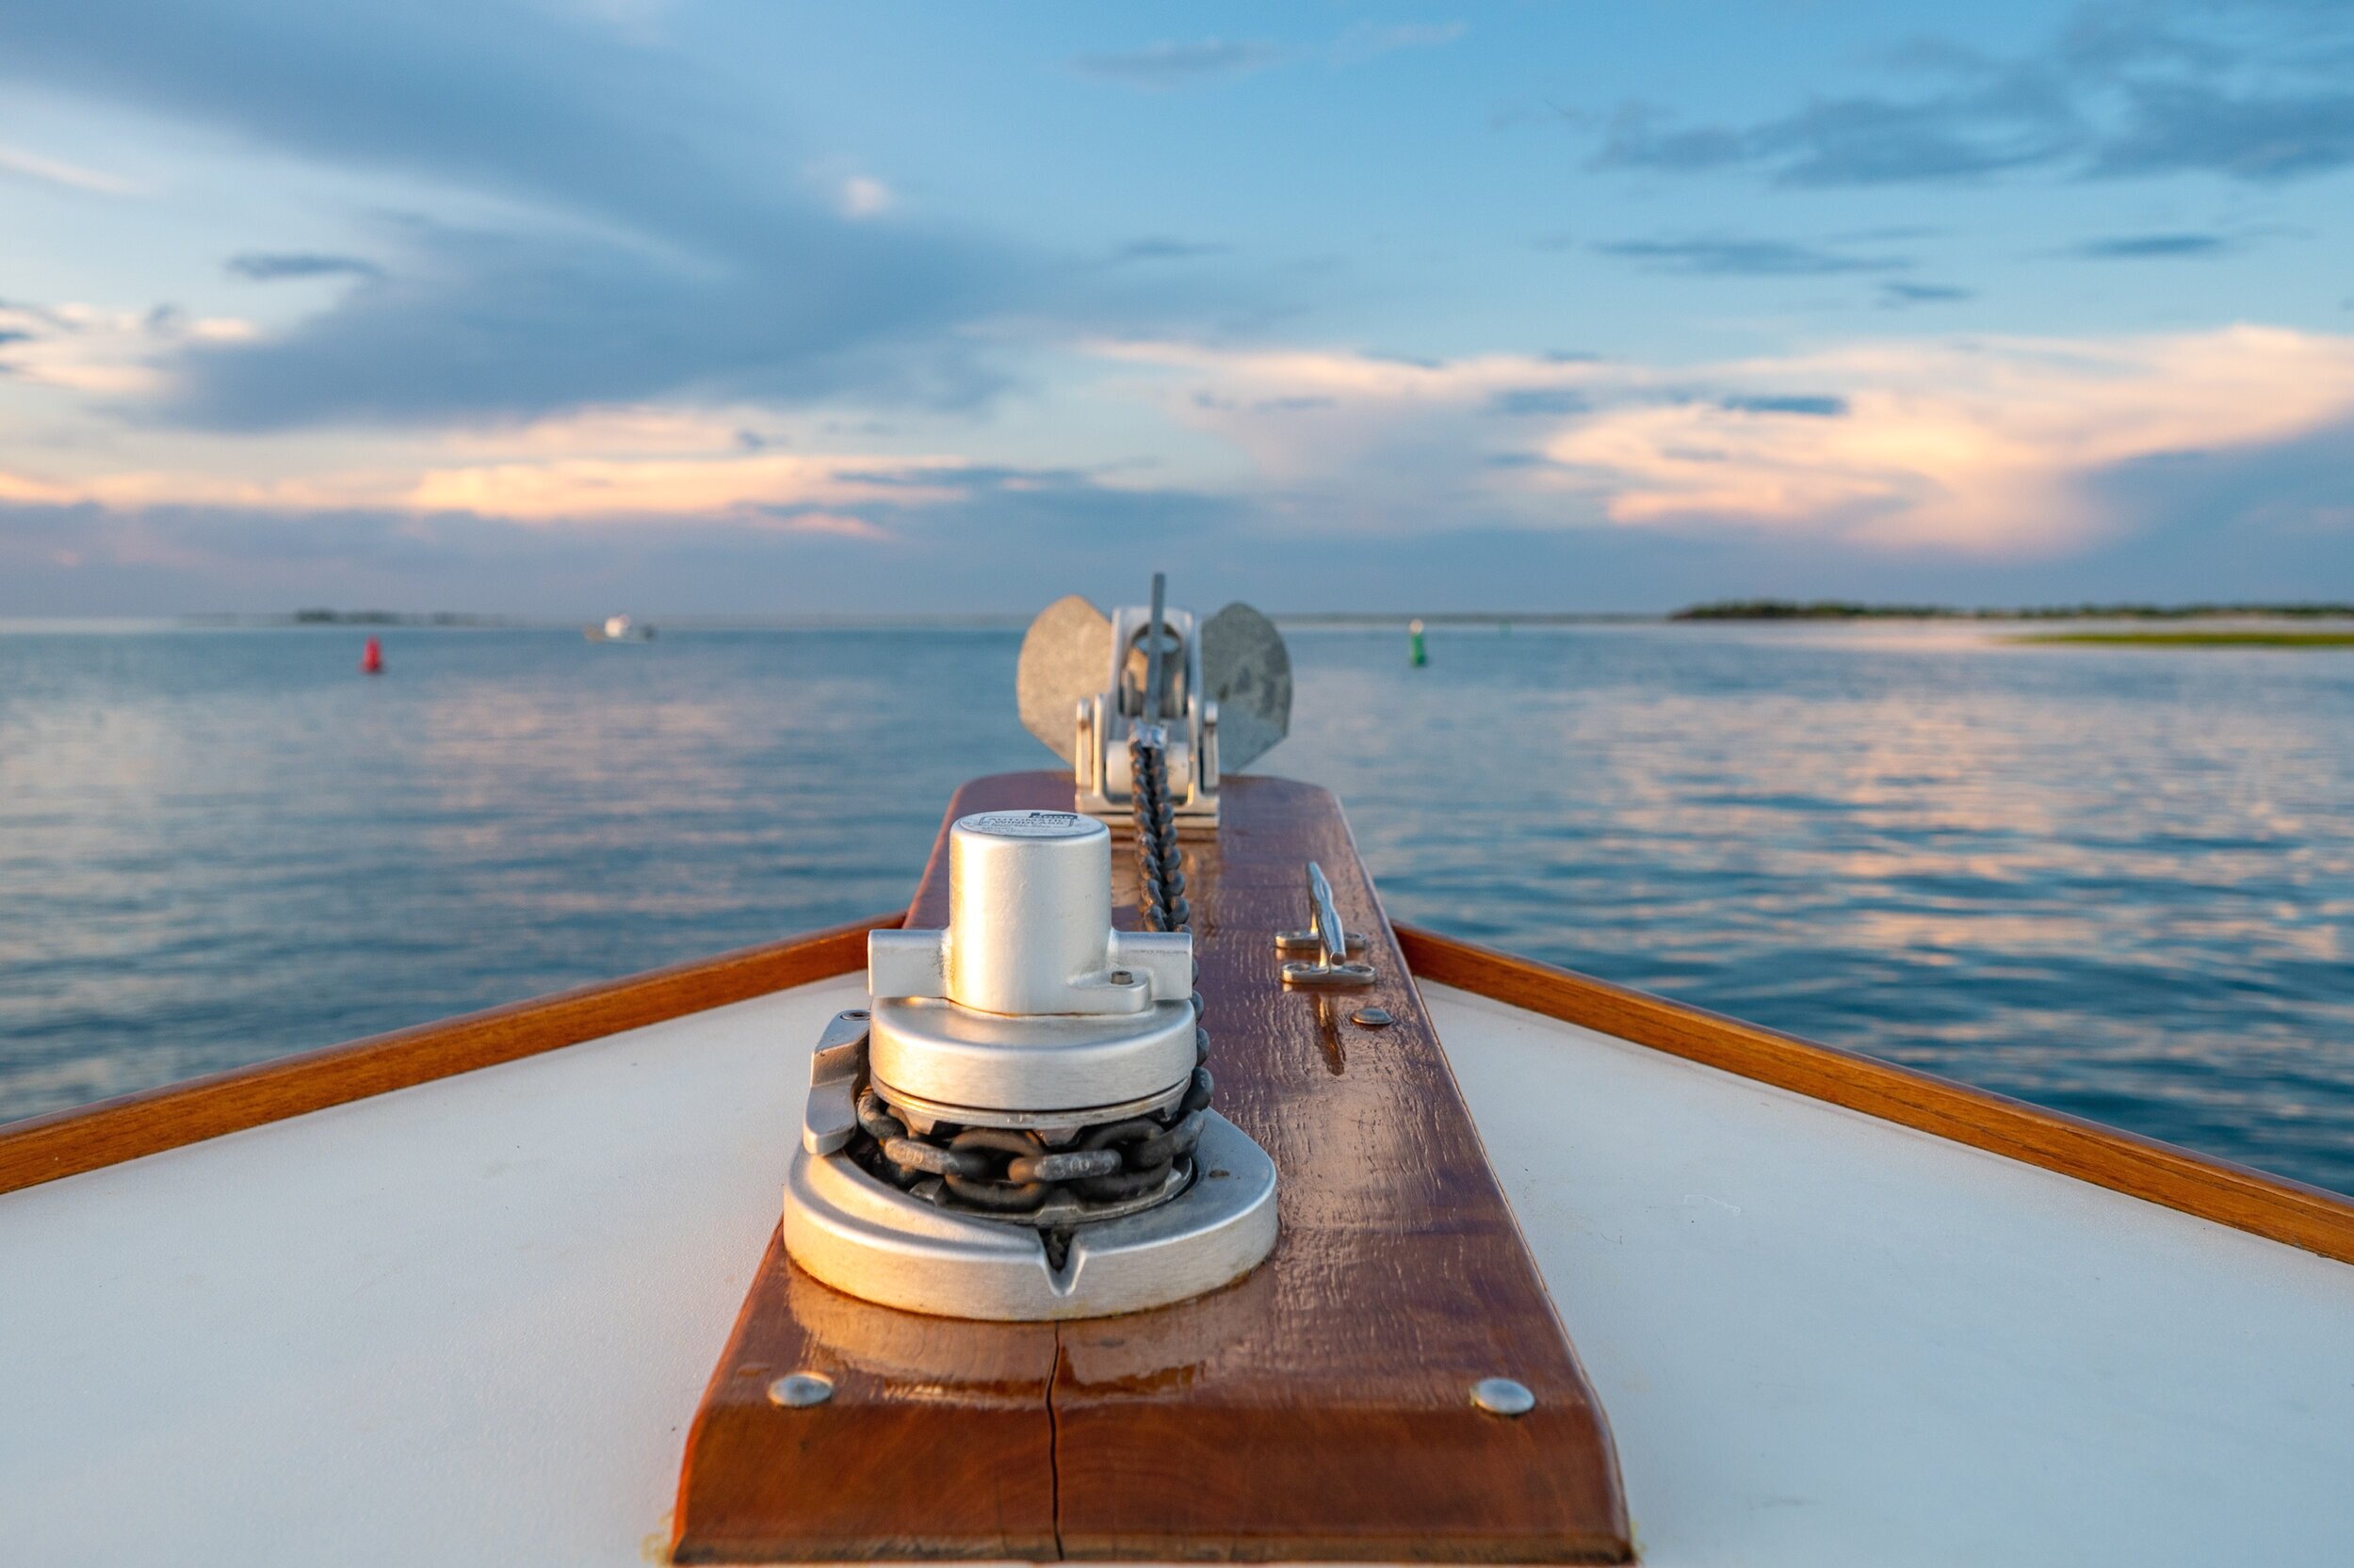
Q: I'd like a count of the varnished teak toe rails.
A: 2